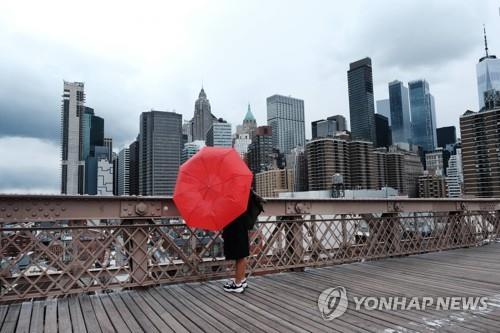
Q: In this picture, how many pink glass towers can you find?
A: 0